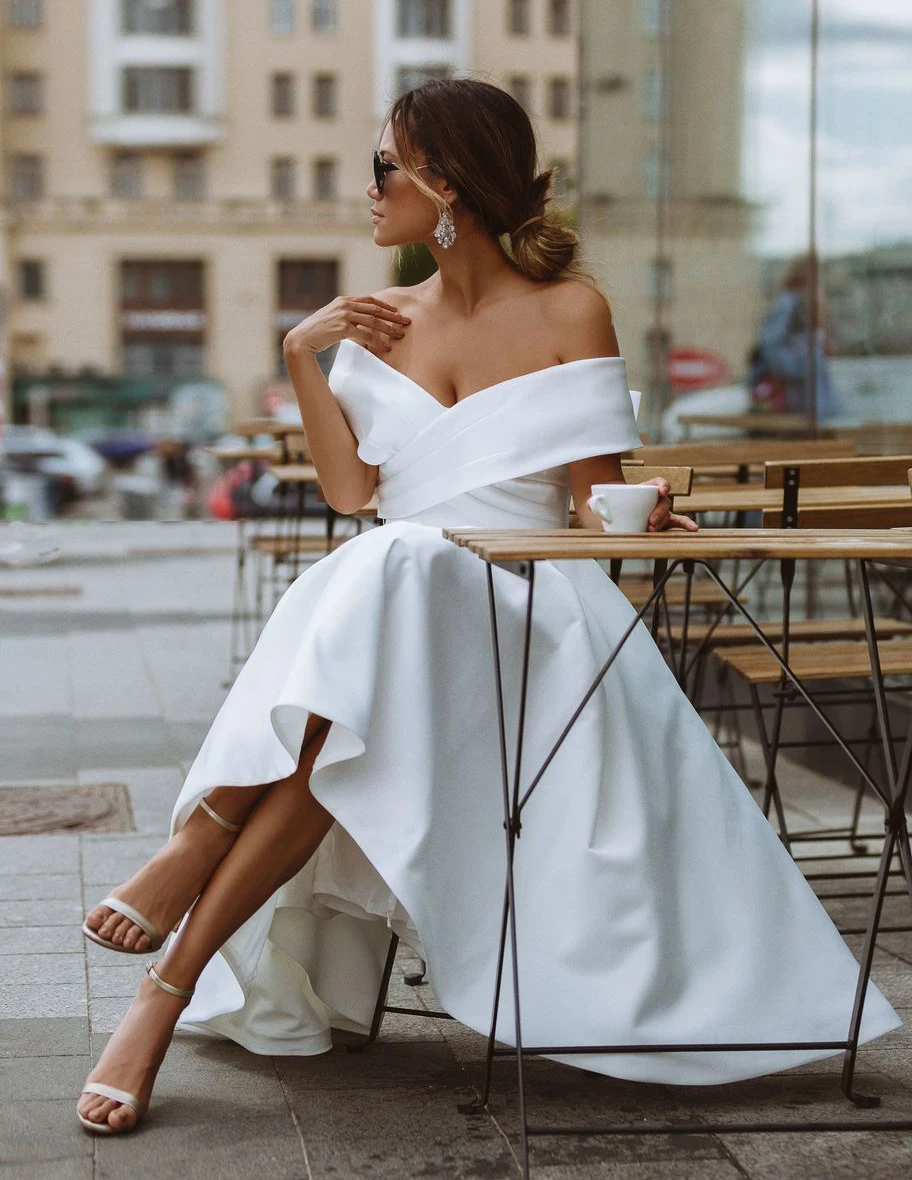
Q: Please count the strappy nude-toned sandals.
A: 2